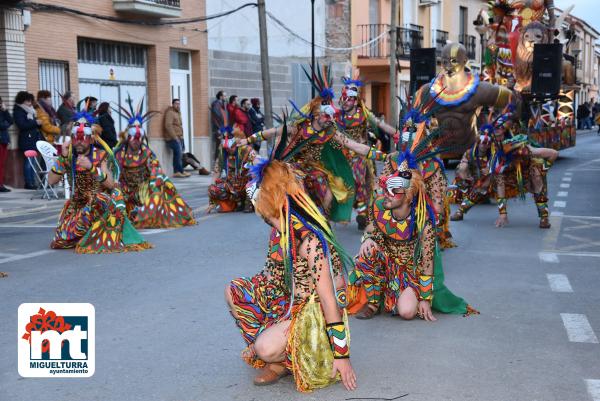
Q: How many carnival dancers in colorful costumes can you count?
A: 10